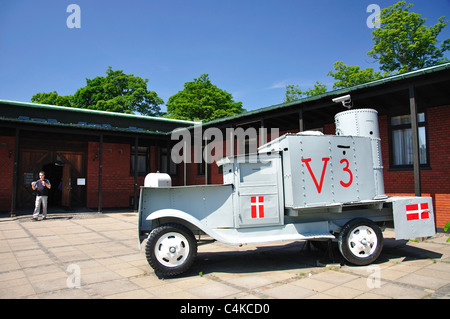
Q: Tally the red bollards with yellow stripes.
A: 0